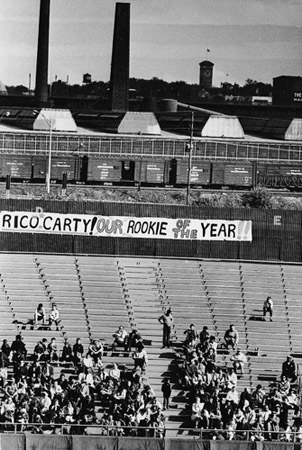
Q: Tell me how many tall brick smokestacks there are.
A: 2